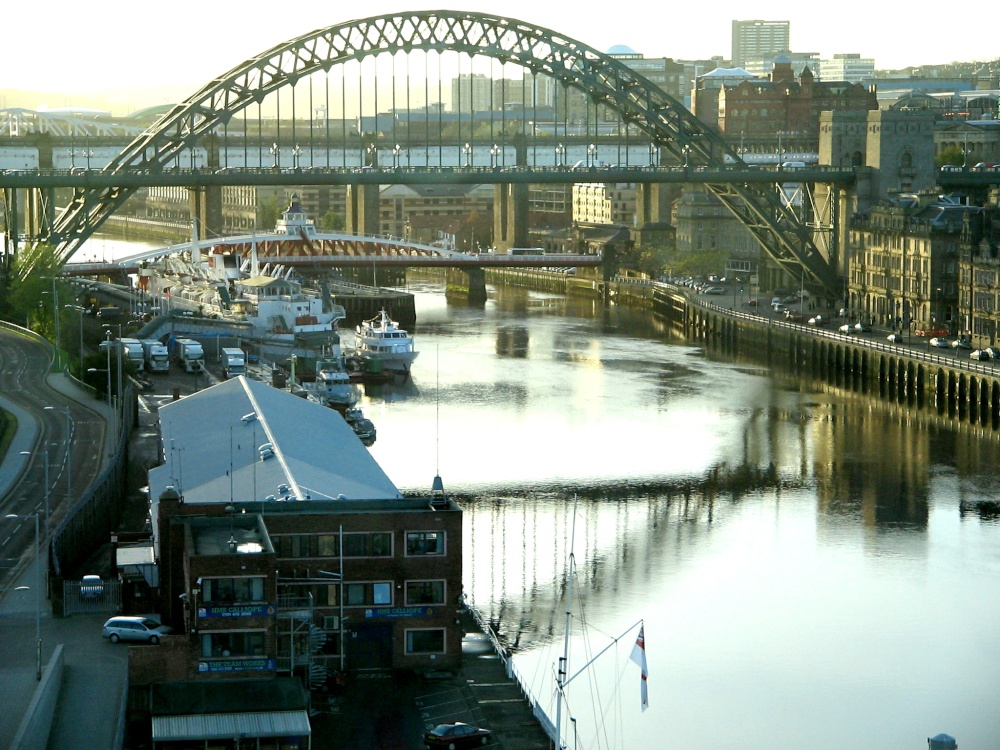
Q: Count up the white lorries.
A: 4